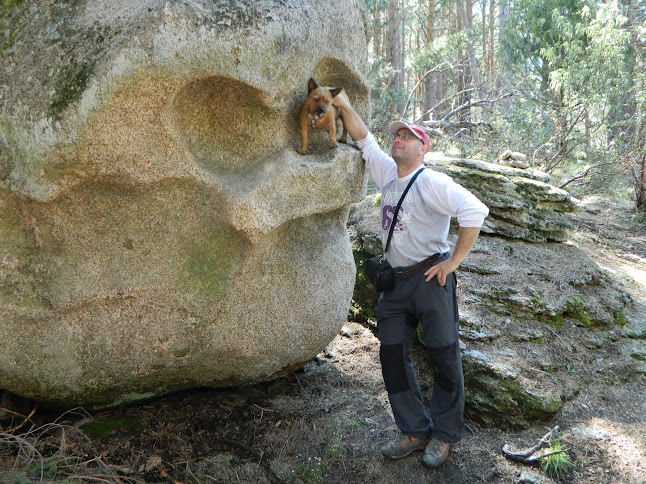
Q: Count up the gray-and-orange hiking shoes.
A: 2